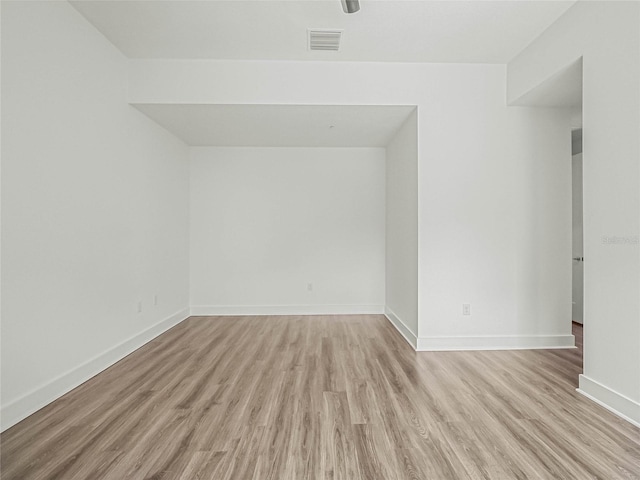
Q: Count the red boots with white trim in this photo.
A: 0